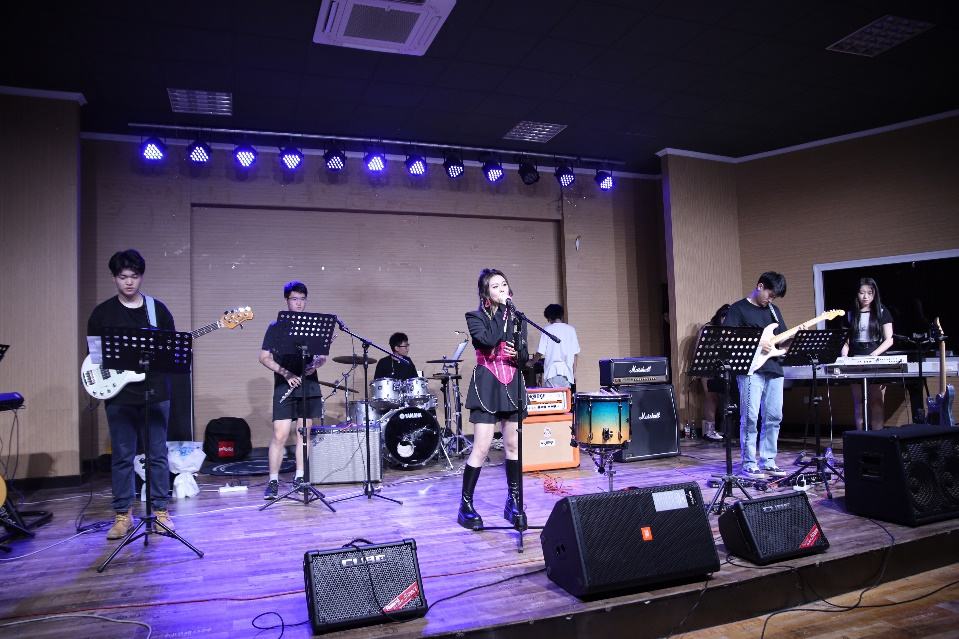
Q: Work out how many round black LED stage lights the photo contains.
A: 12